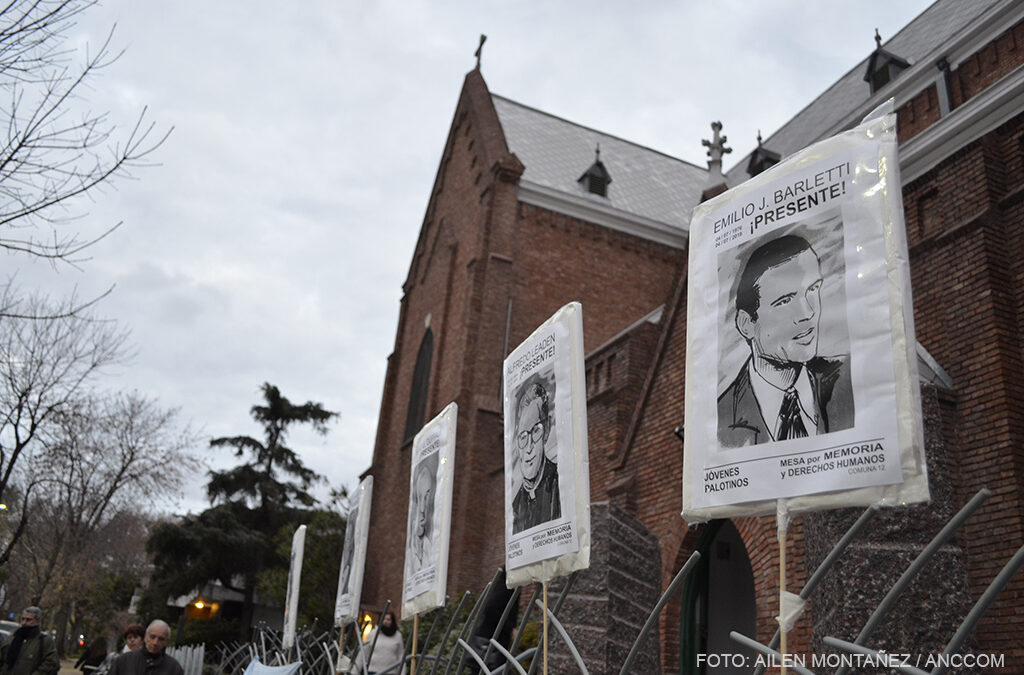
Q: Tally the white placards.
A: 5